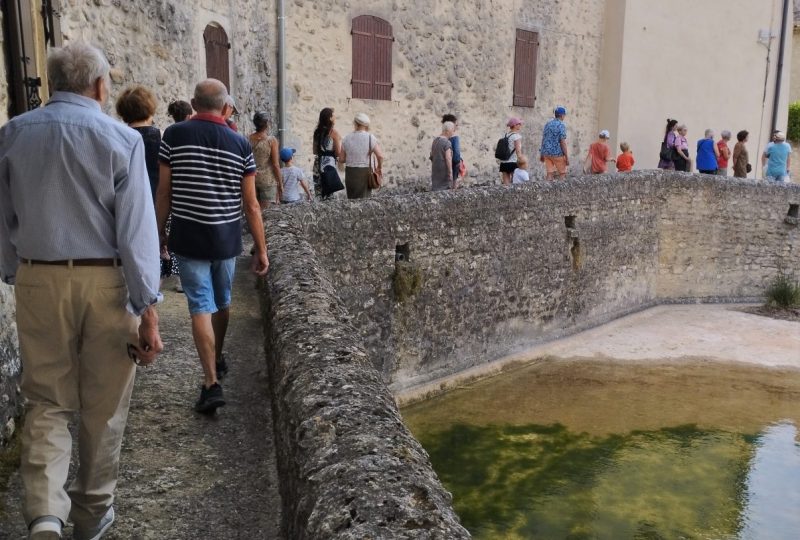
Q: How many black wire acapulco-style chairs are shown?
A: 0